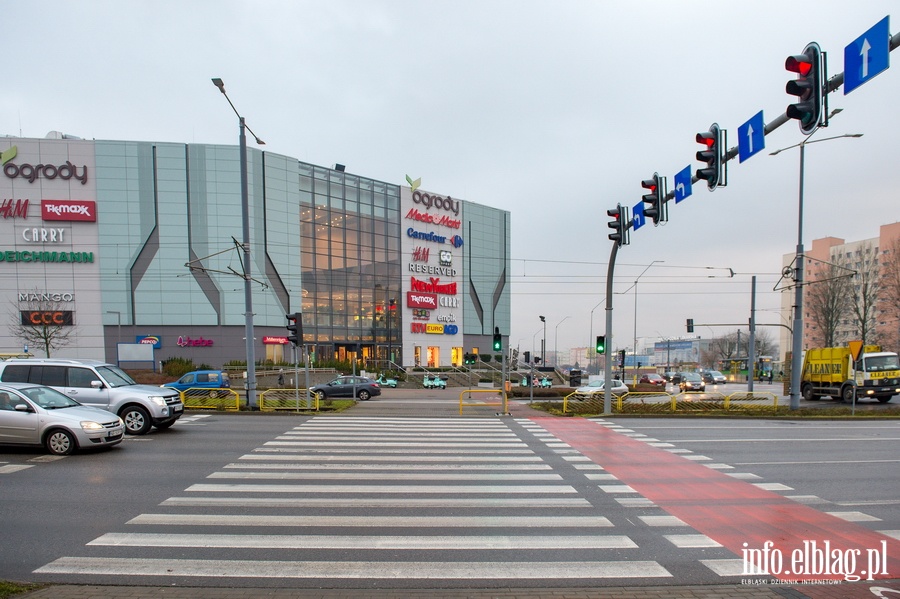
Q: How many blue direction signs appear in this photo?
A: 4